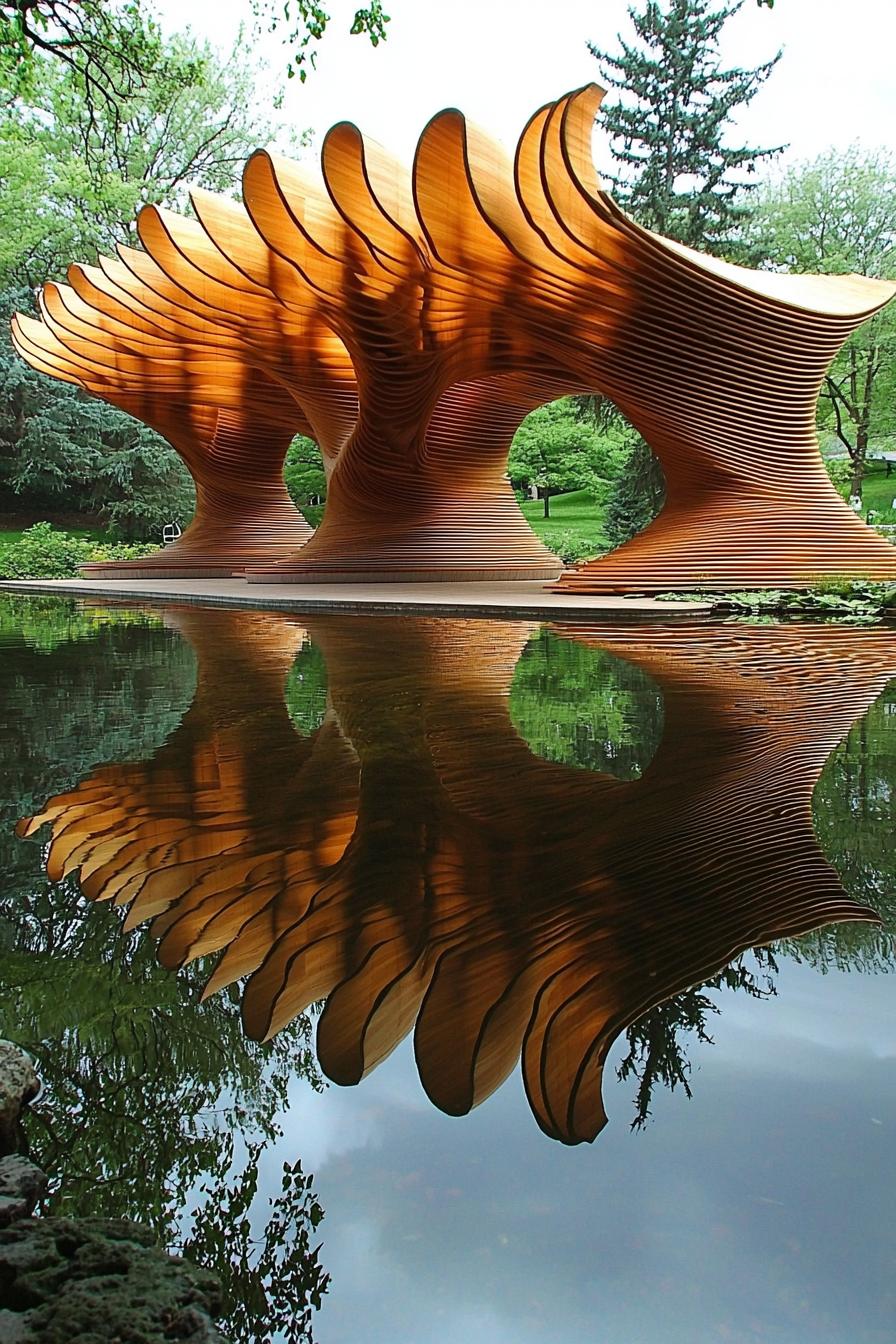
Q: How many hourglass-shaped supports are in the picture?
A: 3